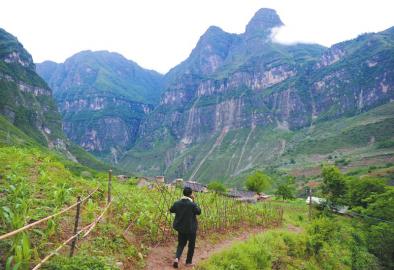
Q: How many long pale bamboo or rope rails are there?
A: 2